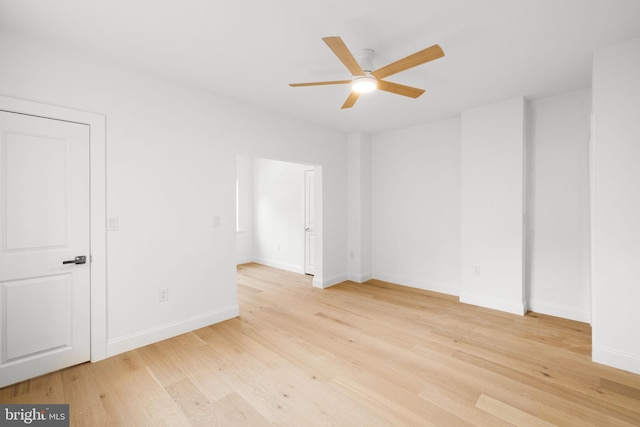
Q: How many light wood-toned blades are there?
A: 5